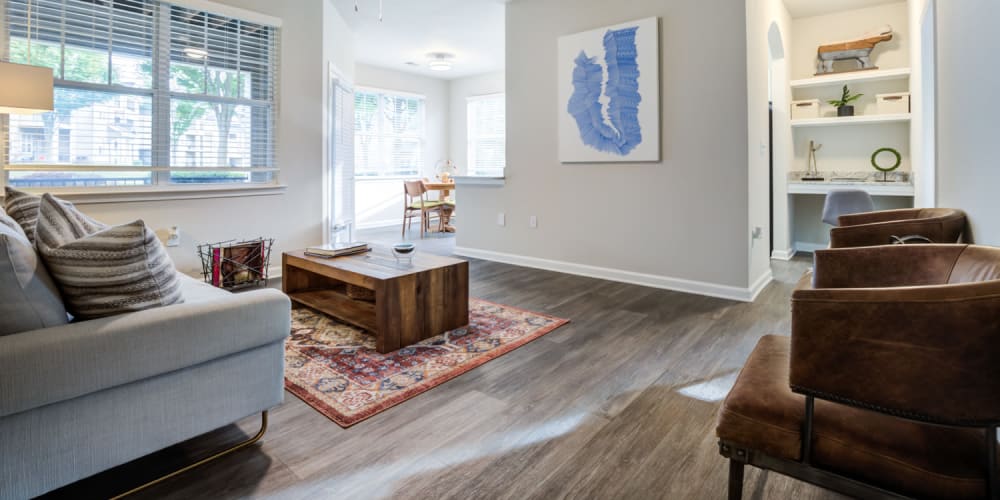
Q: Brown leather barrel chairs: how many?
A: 2